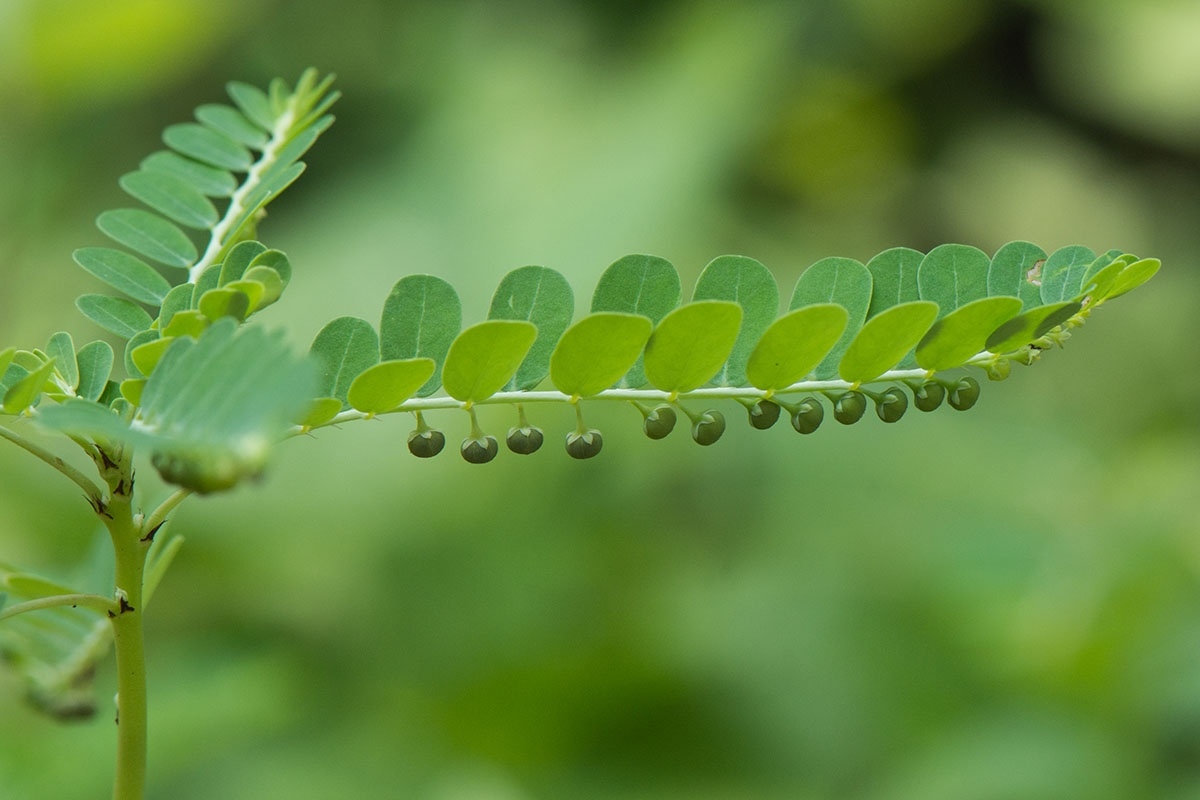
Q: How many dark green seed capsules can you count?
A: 12